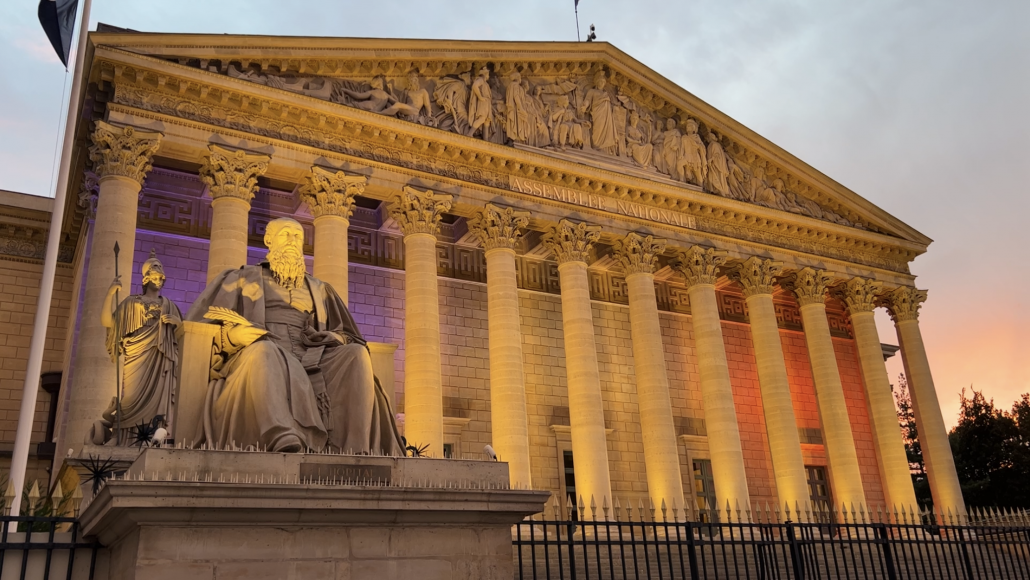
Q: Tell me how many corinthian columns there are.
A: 12